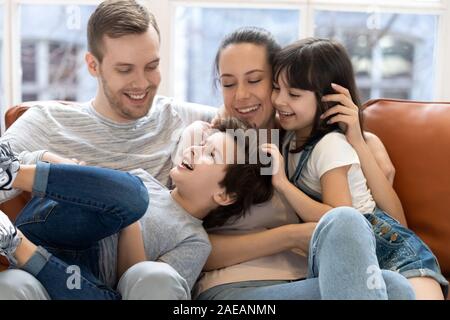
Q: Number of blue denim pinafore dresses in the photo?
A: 1